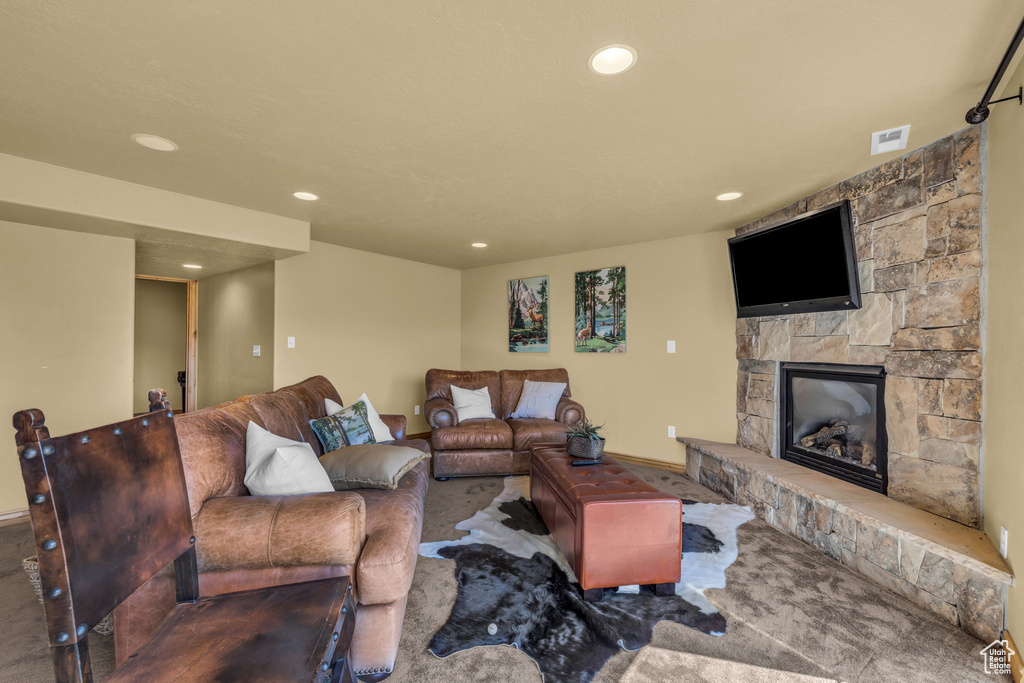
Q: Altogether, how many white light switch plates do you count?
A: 3